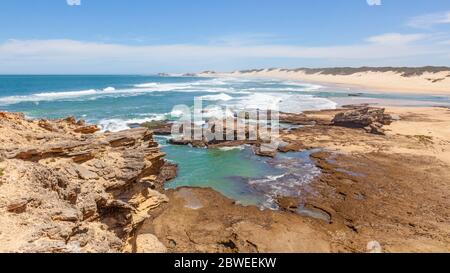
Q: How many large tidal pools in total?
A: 1